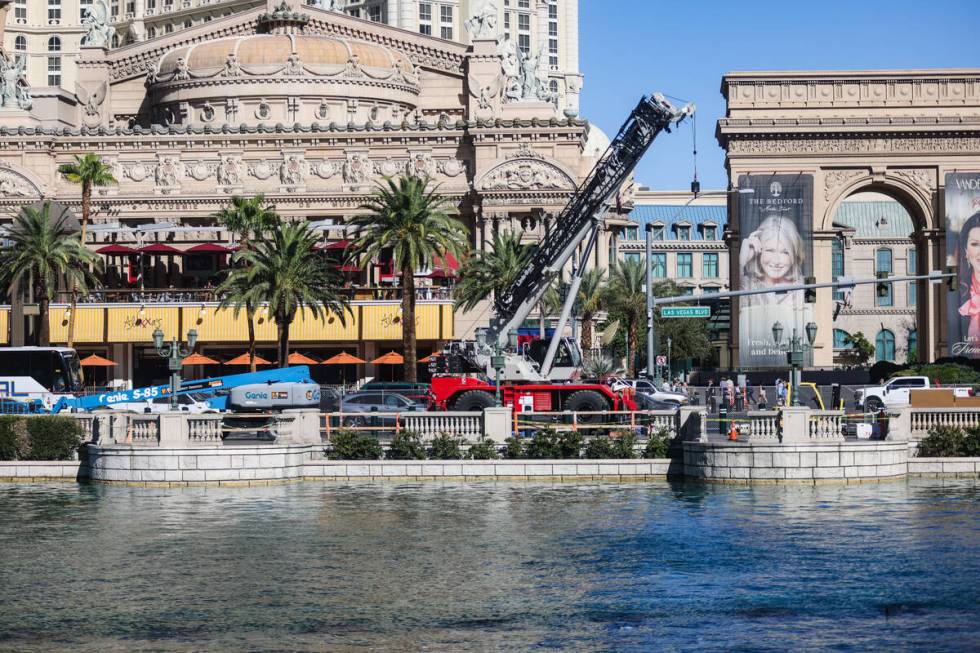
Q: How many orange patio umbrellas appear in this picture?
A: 7